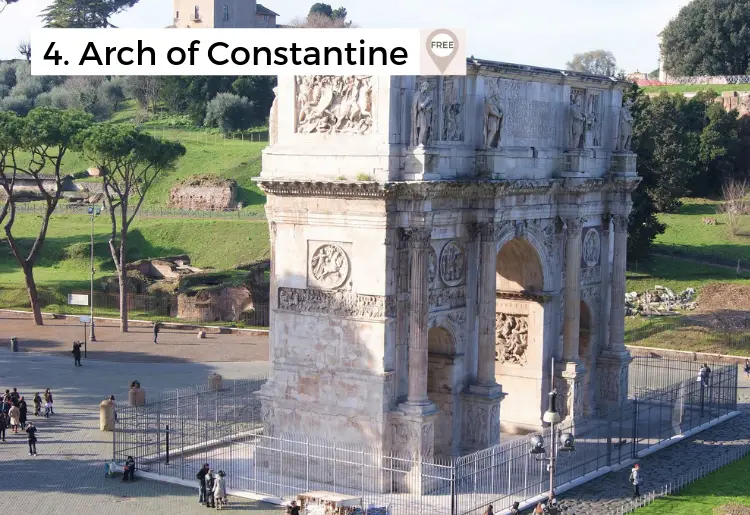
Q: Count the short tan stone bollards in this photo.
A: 3